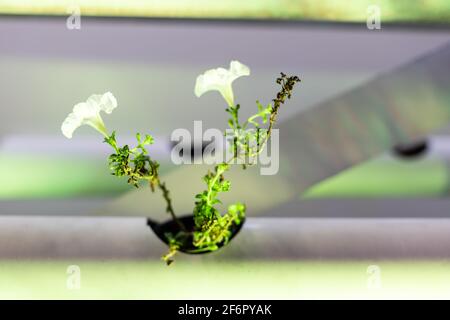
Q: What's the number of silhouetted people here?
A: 0